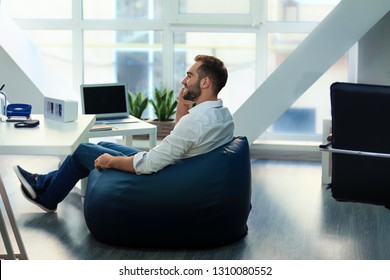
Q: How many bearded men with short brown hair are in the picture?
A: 1